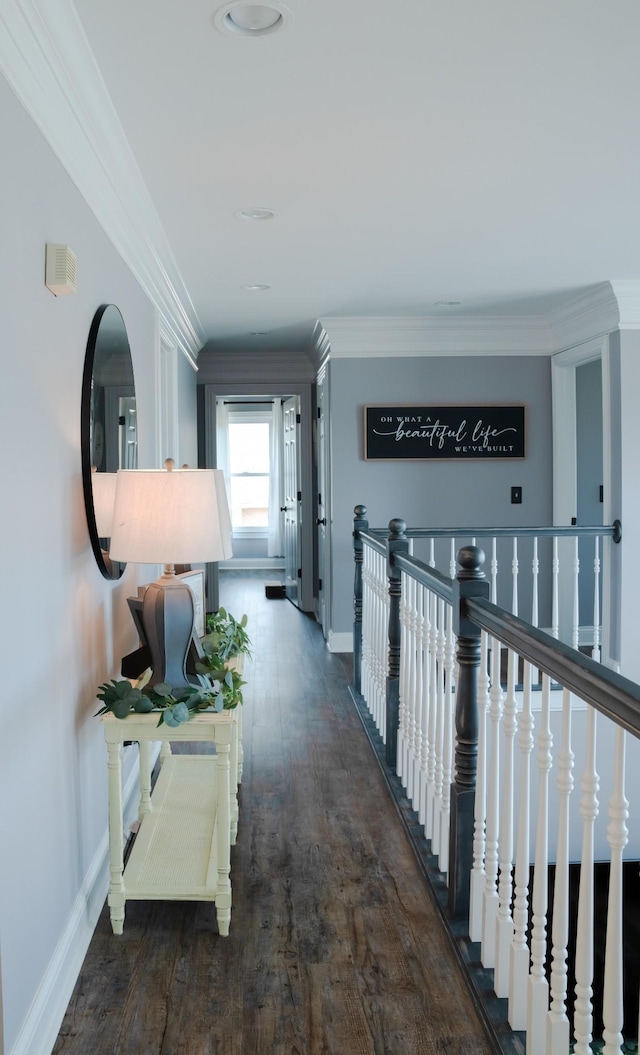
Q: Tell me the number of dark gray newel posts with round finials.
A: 3